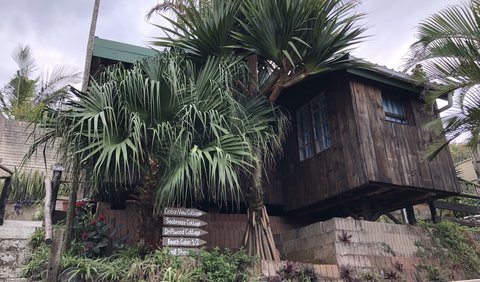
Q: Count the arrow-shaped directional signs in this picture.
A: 5